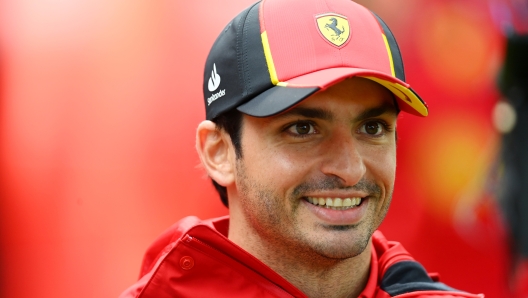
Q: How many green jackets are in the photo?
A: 0